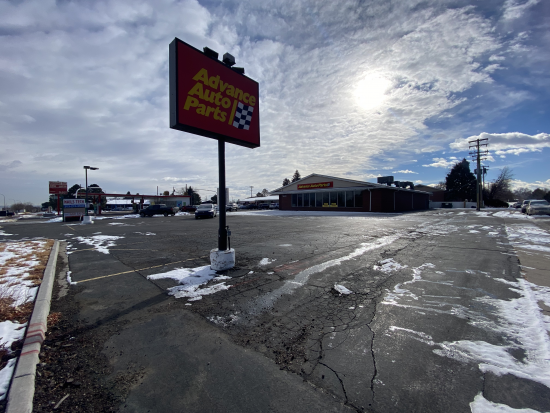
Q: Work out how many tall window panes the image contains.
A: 10